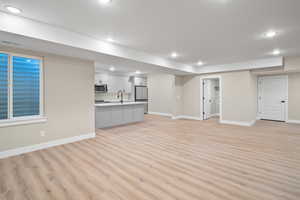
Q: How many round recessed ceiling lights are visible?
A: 9